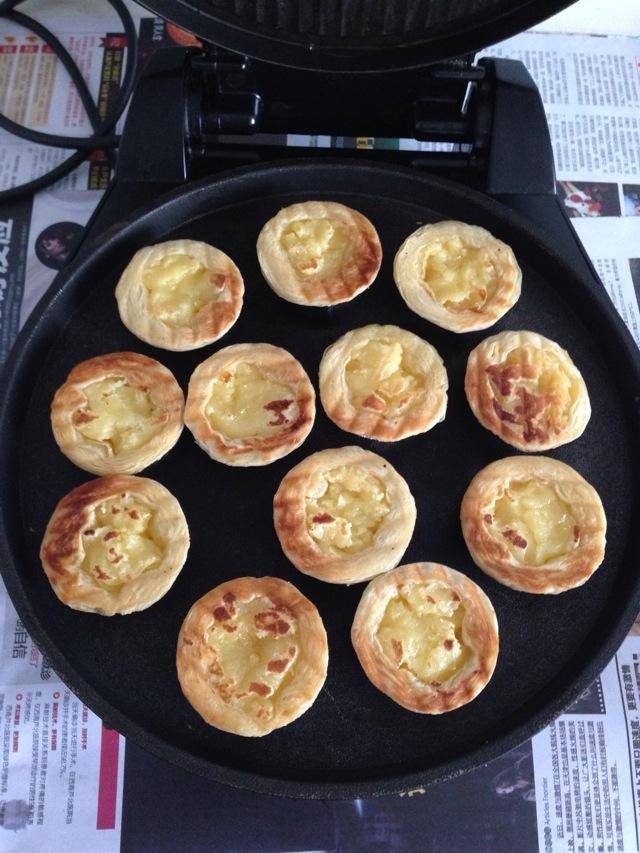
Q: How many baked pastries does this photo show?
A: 12